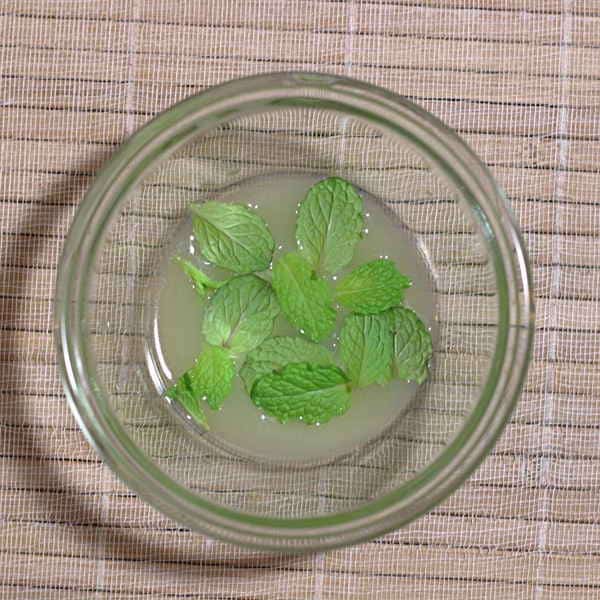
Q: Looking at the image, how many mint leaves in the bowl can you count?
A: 12